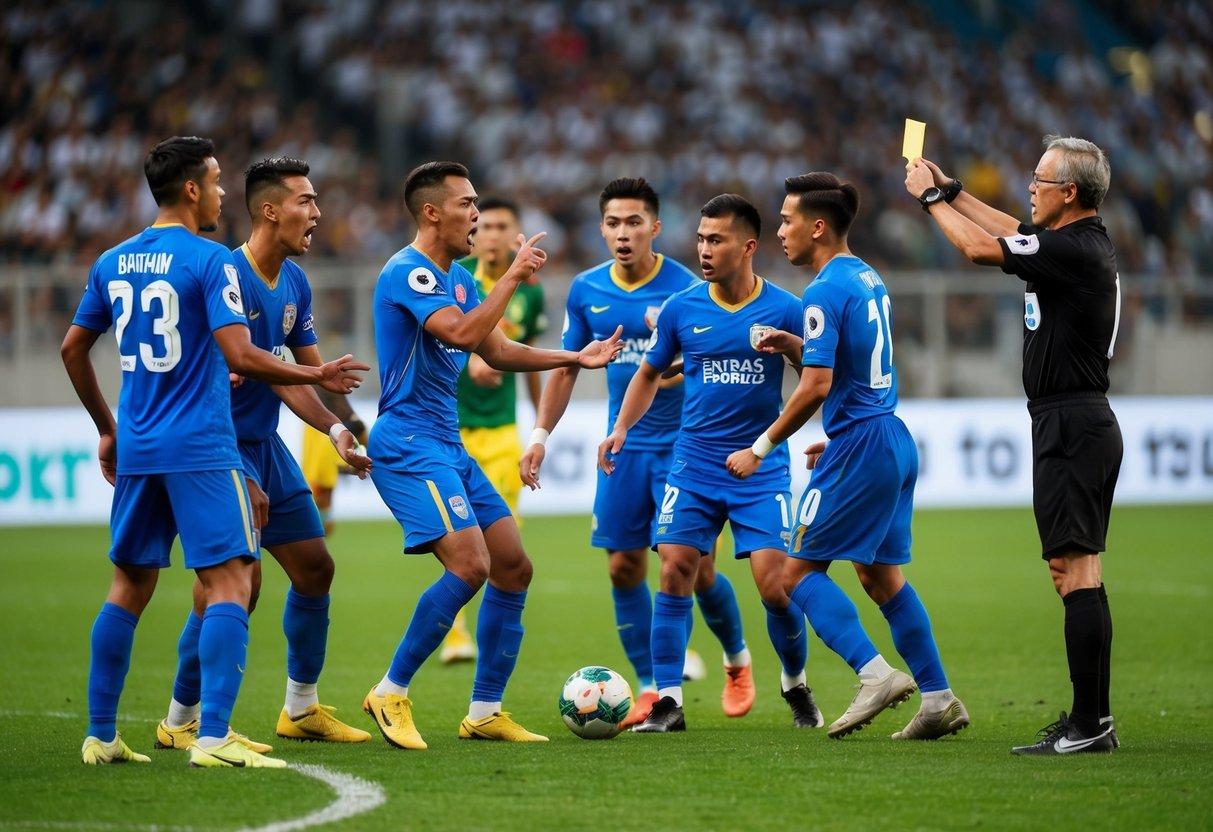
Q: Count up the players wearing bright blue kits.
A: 6